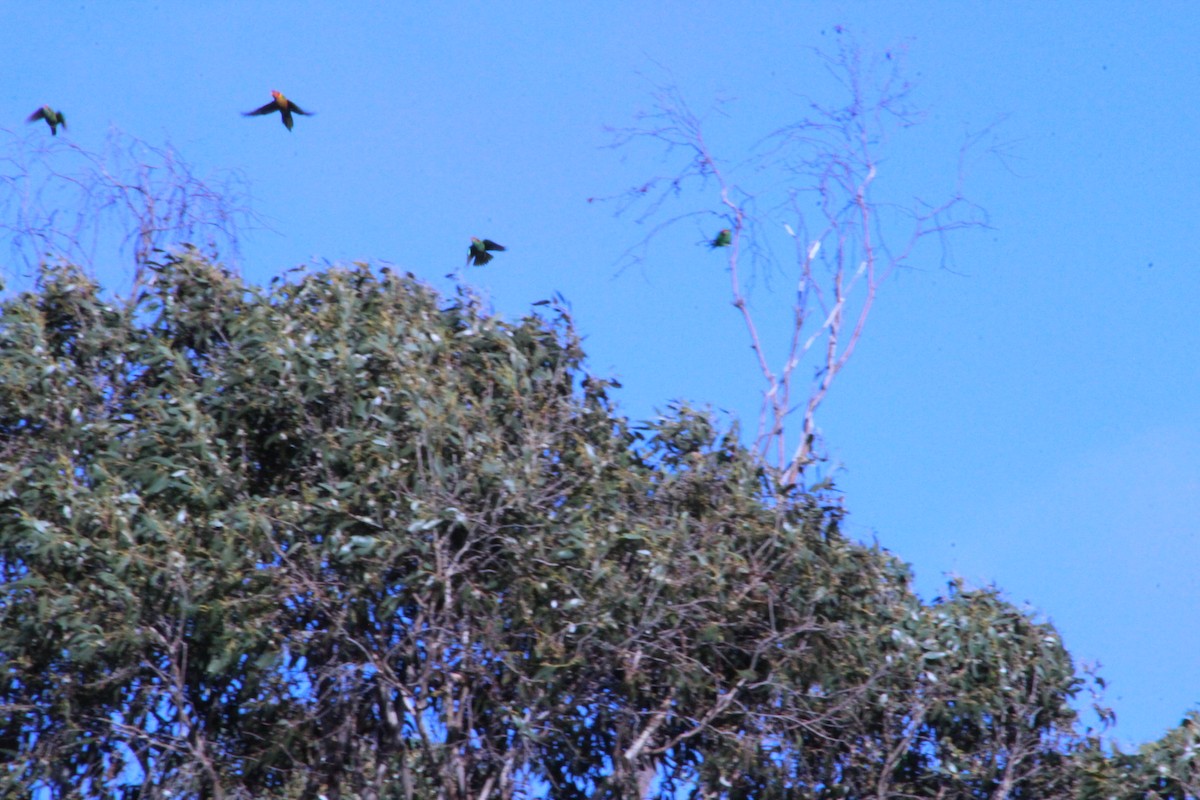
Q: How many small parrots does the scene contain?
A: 4